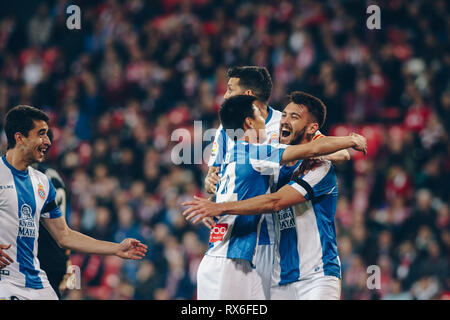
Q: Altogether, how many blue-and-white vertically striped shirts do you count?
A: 4